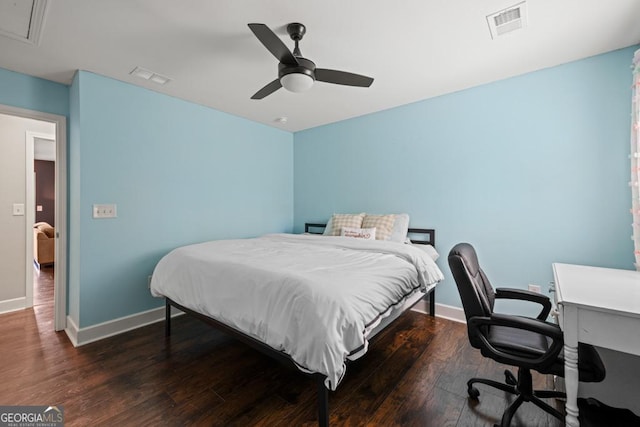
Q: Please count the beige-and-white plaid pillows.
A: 2